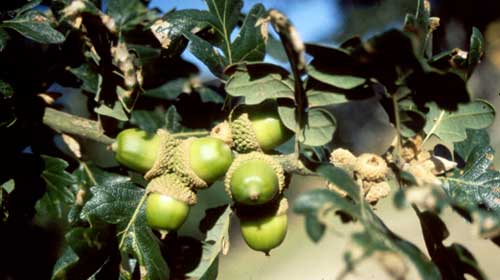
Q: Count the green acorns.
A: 6